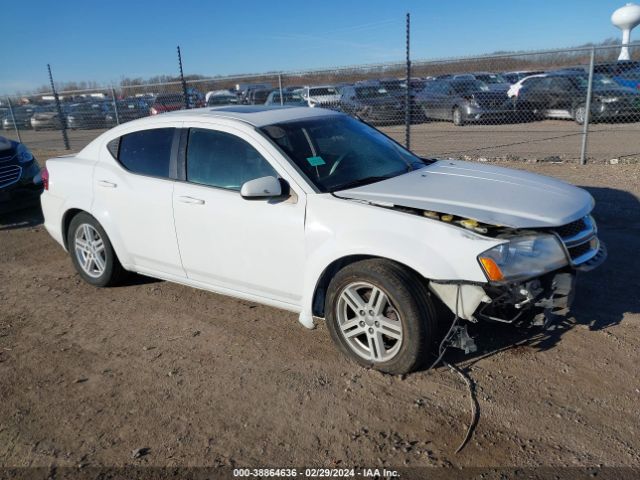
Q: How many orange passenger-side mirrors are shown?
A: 0